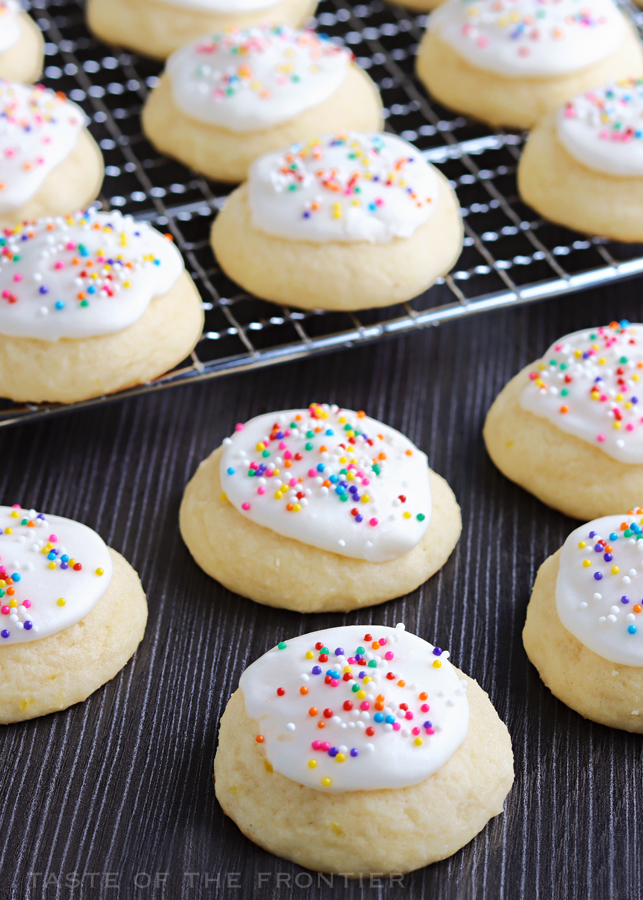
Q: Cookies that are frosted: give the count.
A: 13